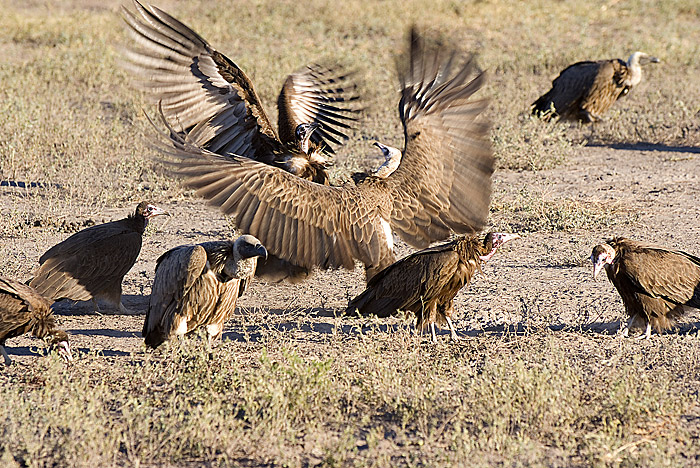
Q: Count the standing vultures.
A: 6